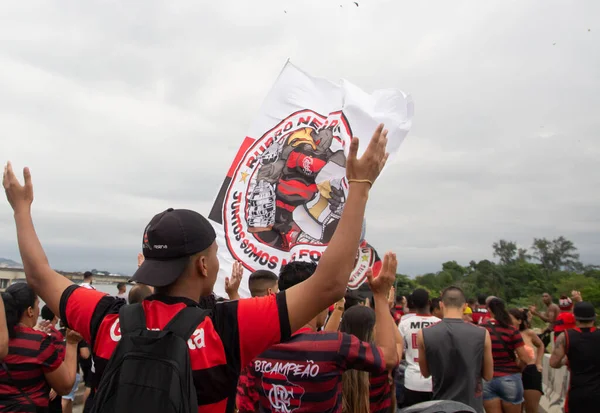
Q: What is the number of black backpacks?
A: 1